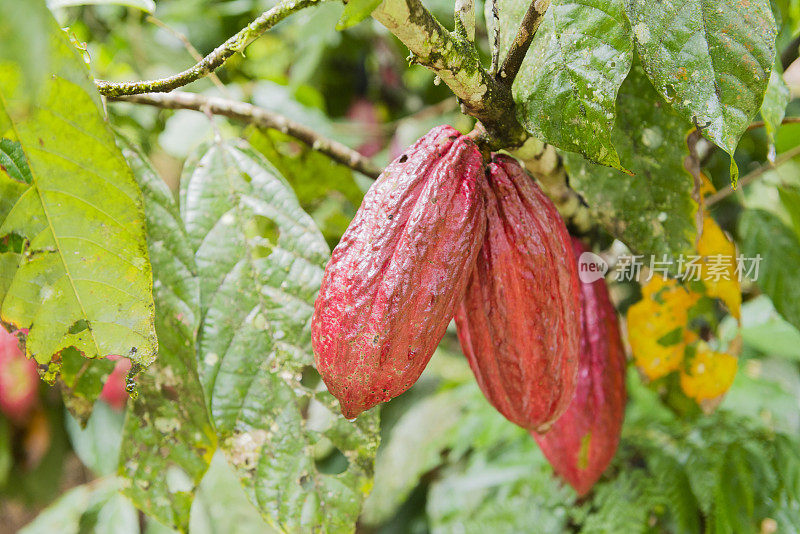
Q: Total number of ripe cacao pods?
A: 3